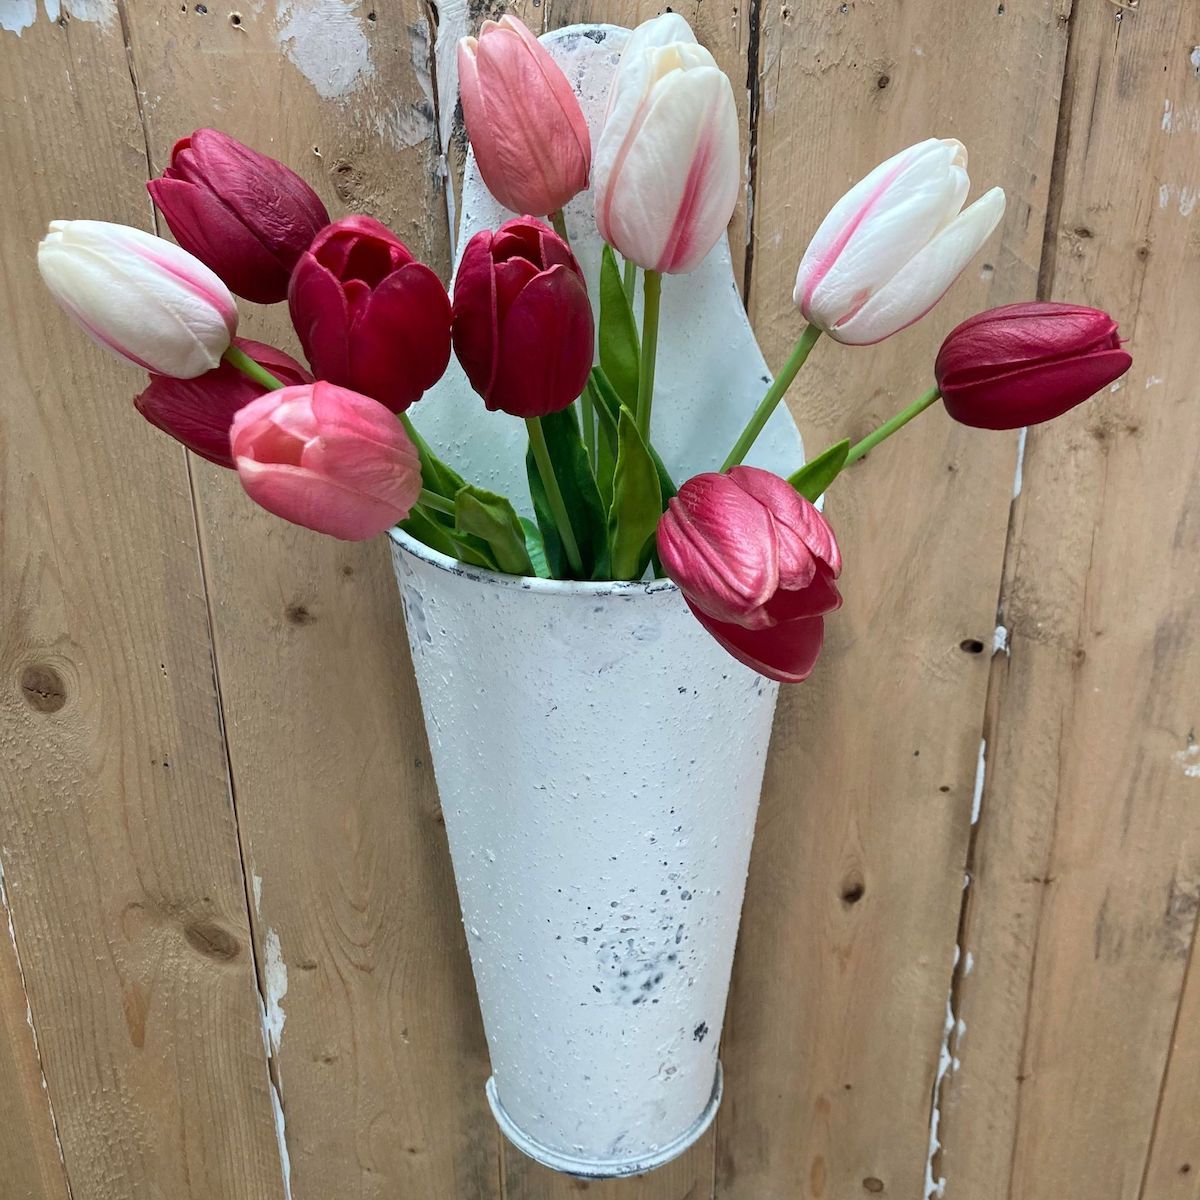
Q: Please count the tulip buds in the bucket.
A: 11